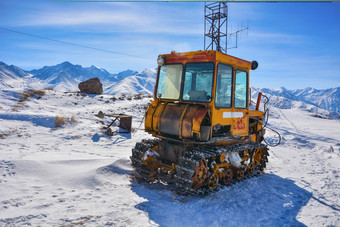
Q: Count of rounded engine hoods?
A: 1